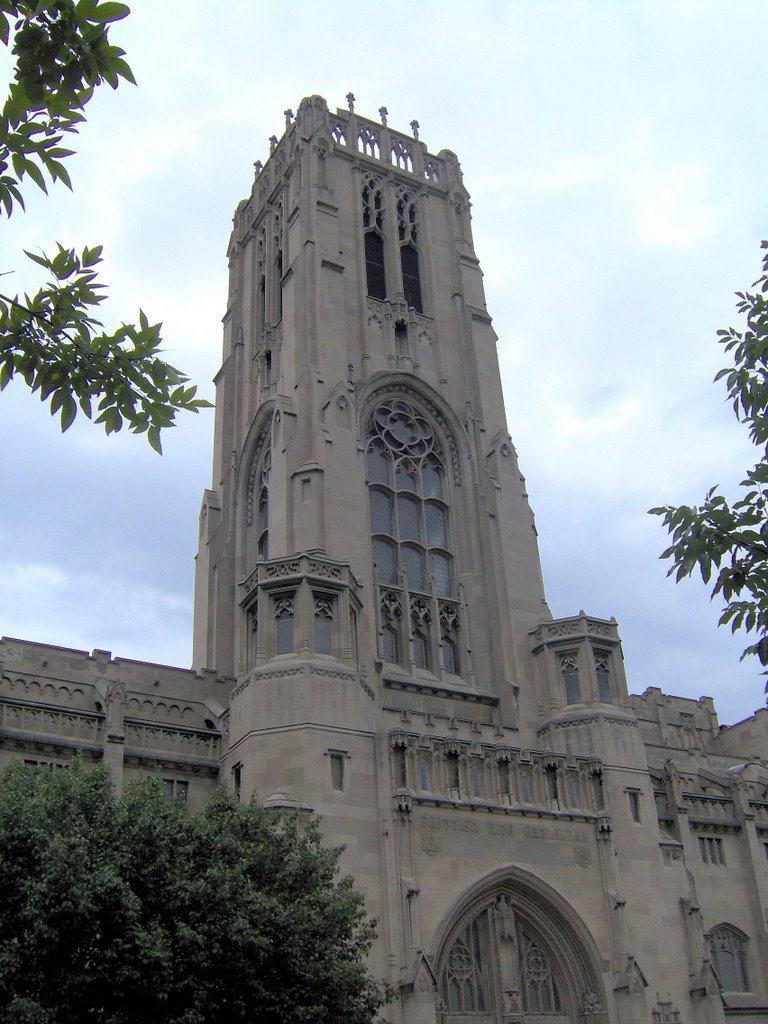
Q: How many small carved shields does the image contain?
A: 2